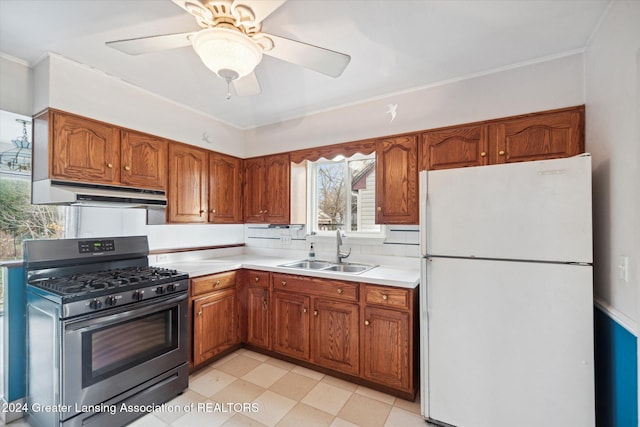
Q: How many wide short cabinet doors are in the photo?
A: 2